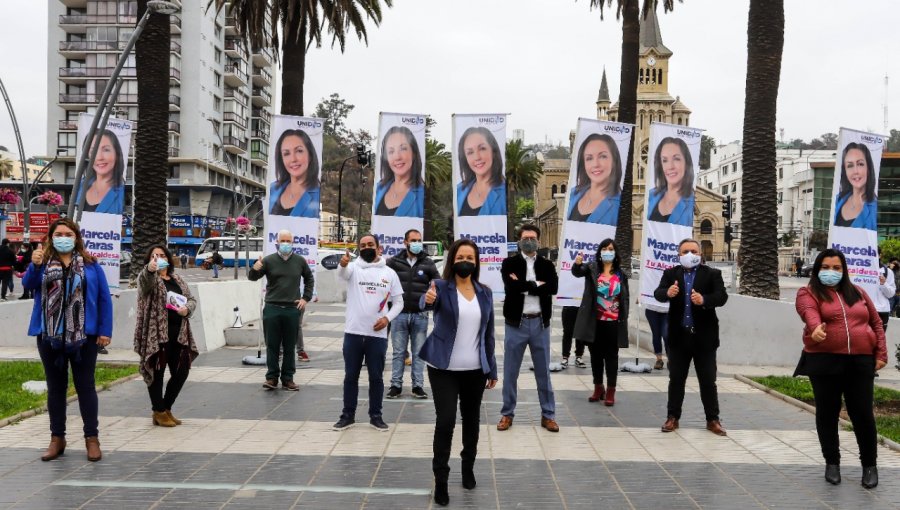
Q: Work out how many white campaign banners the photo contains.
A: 7